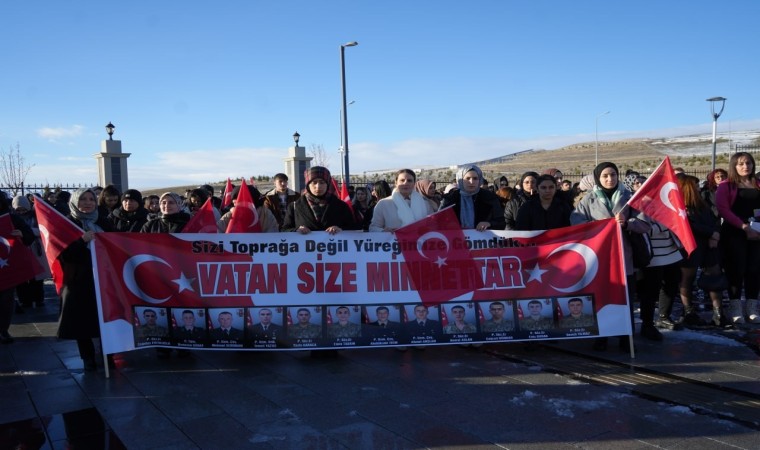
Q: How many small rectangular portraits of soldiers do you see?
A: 12